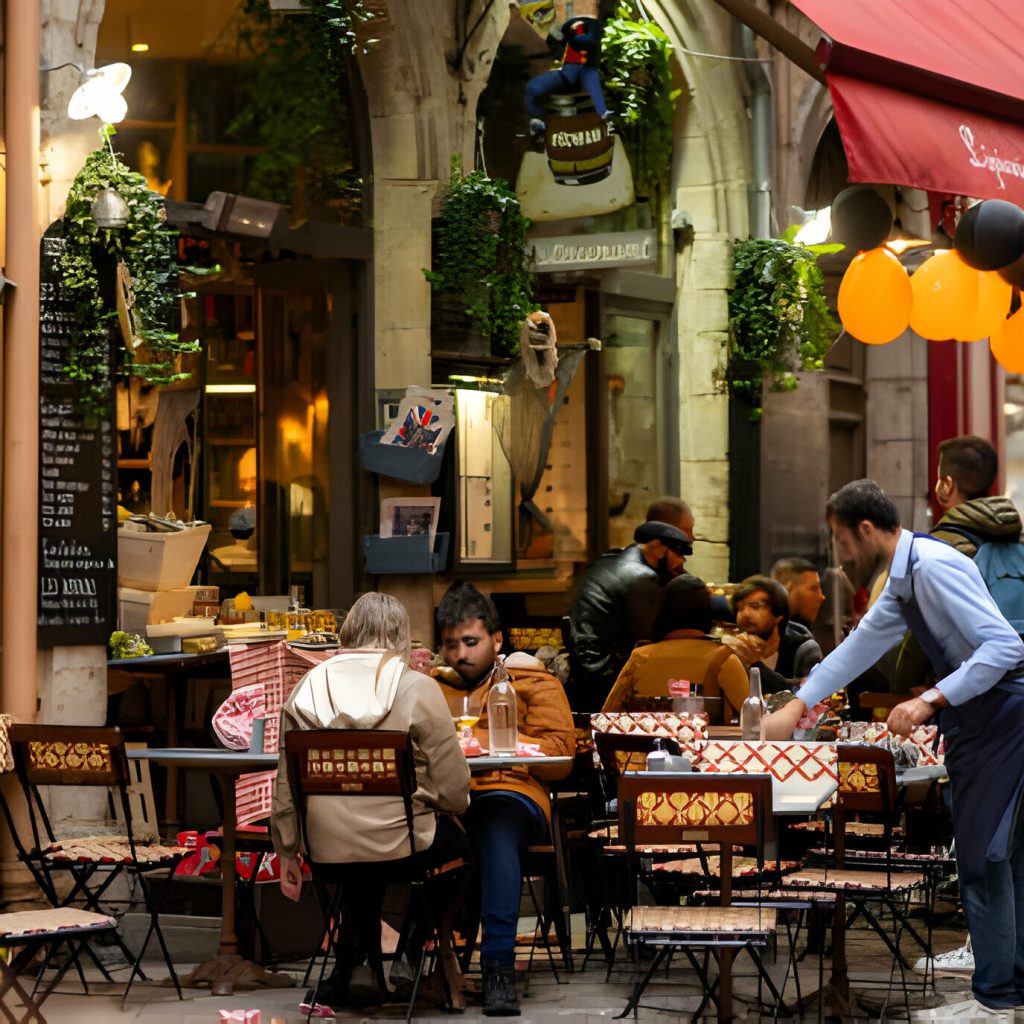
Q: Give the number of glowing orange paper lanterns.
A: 4